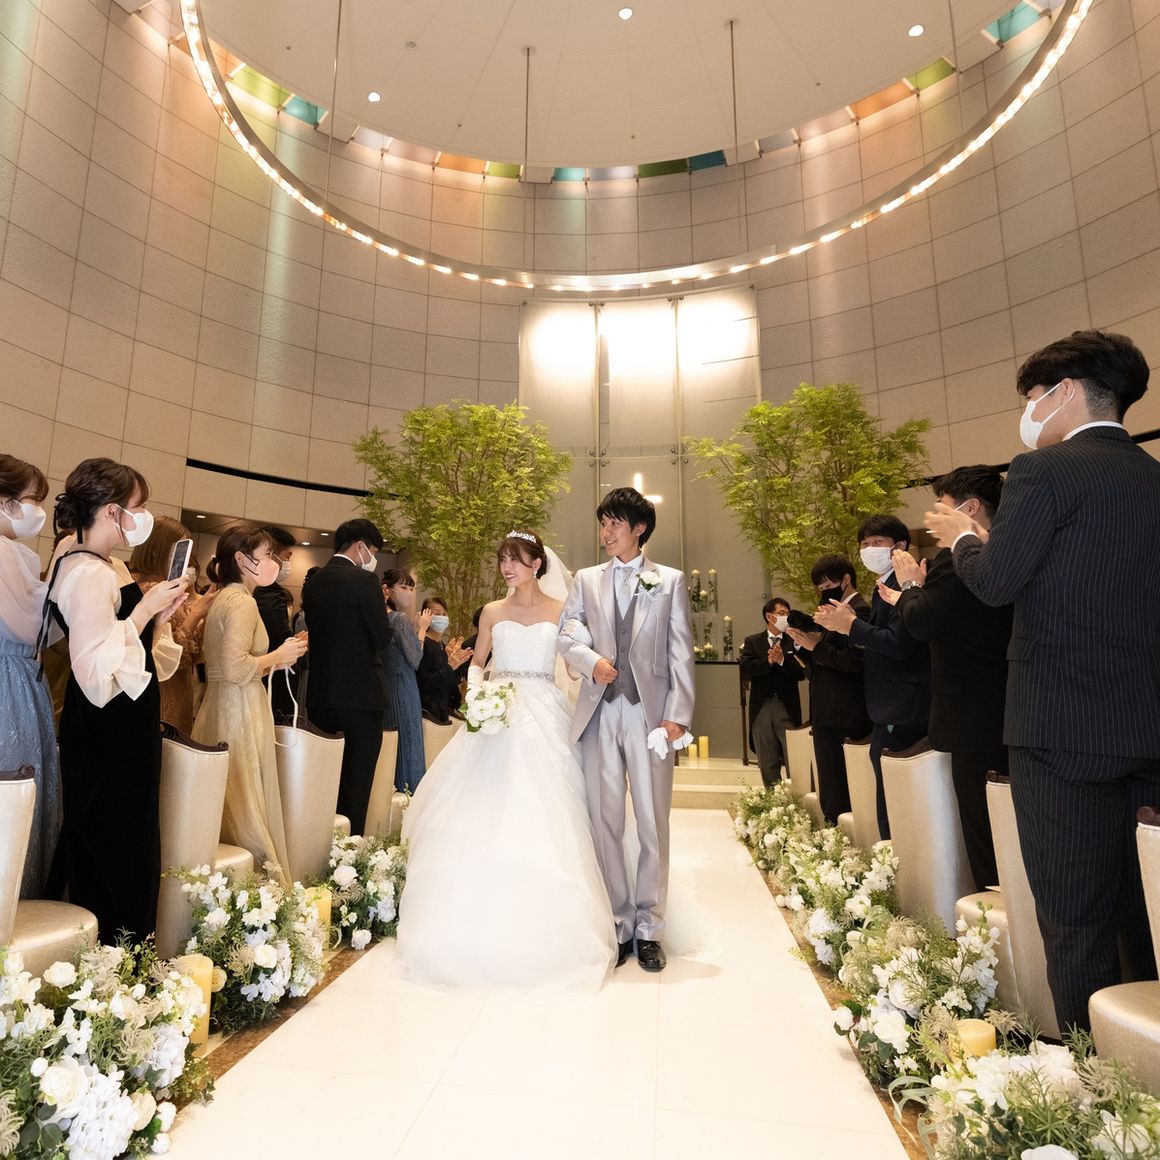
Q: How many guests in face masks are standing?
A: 12